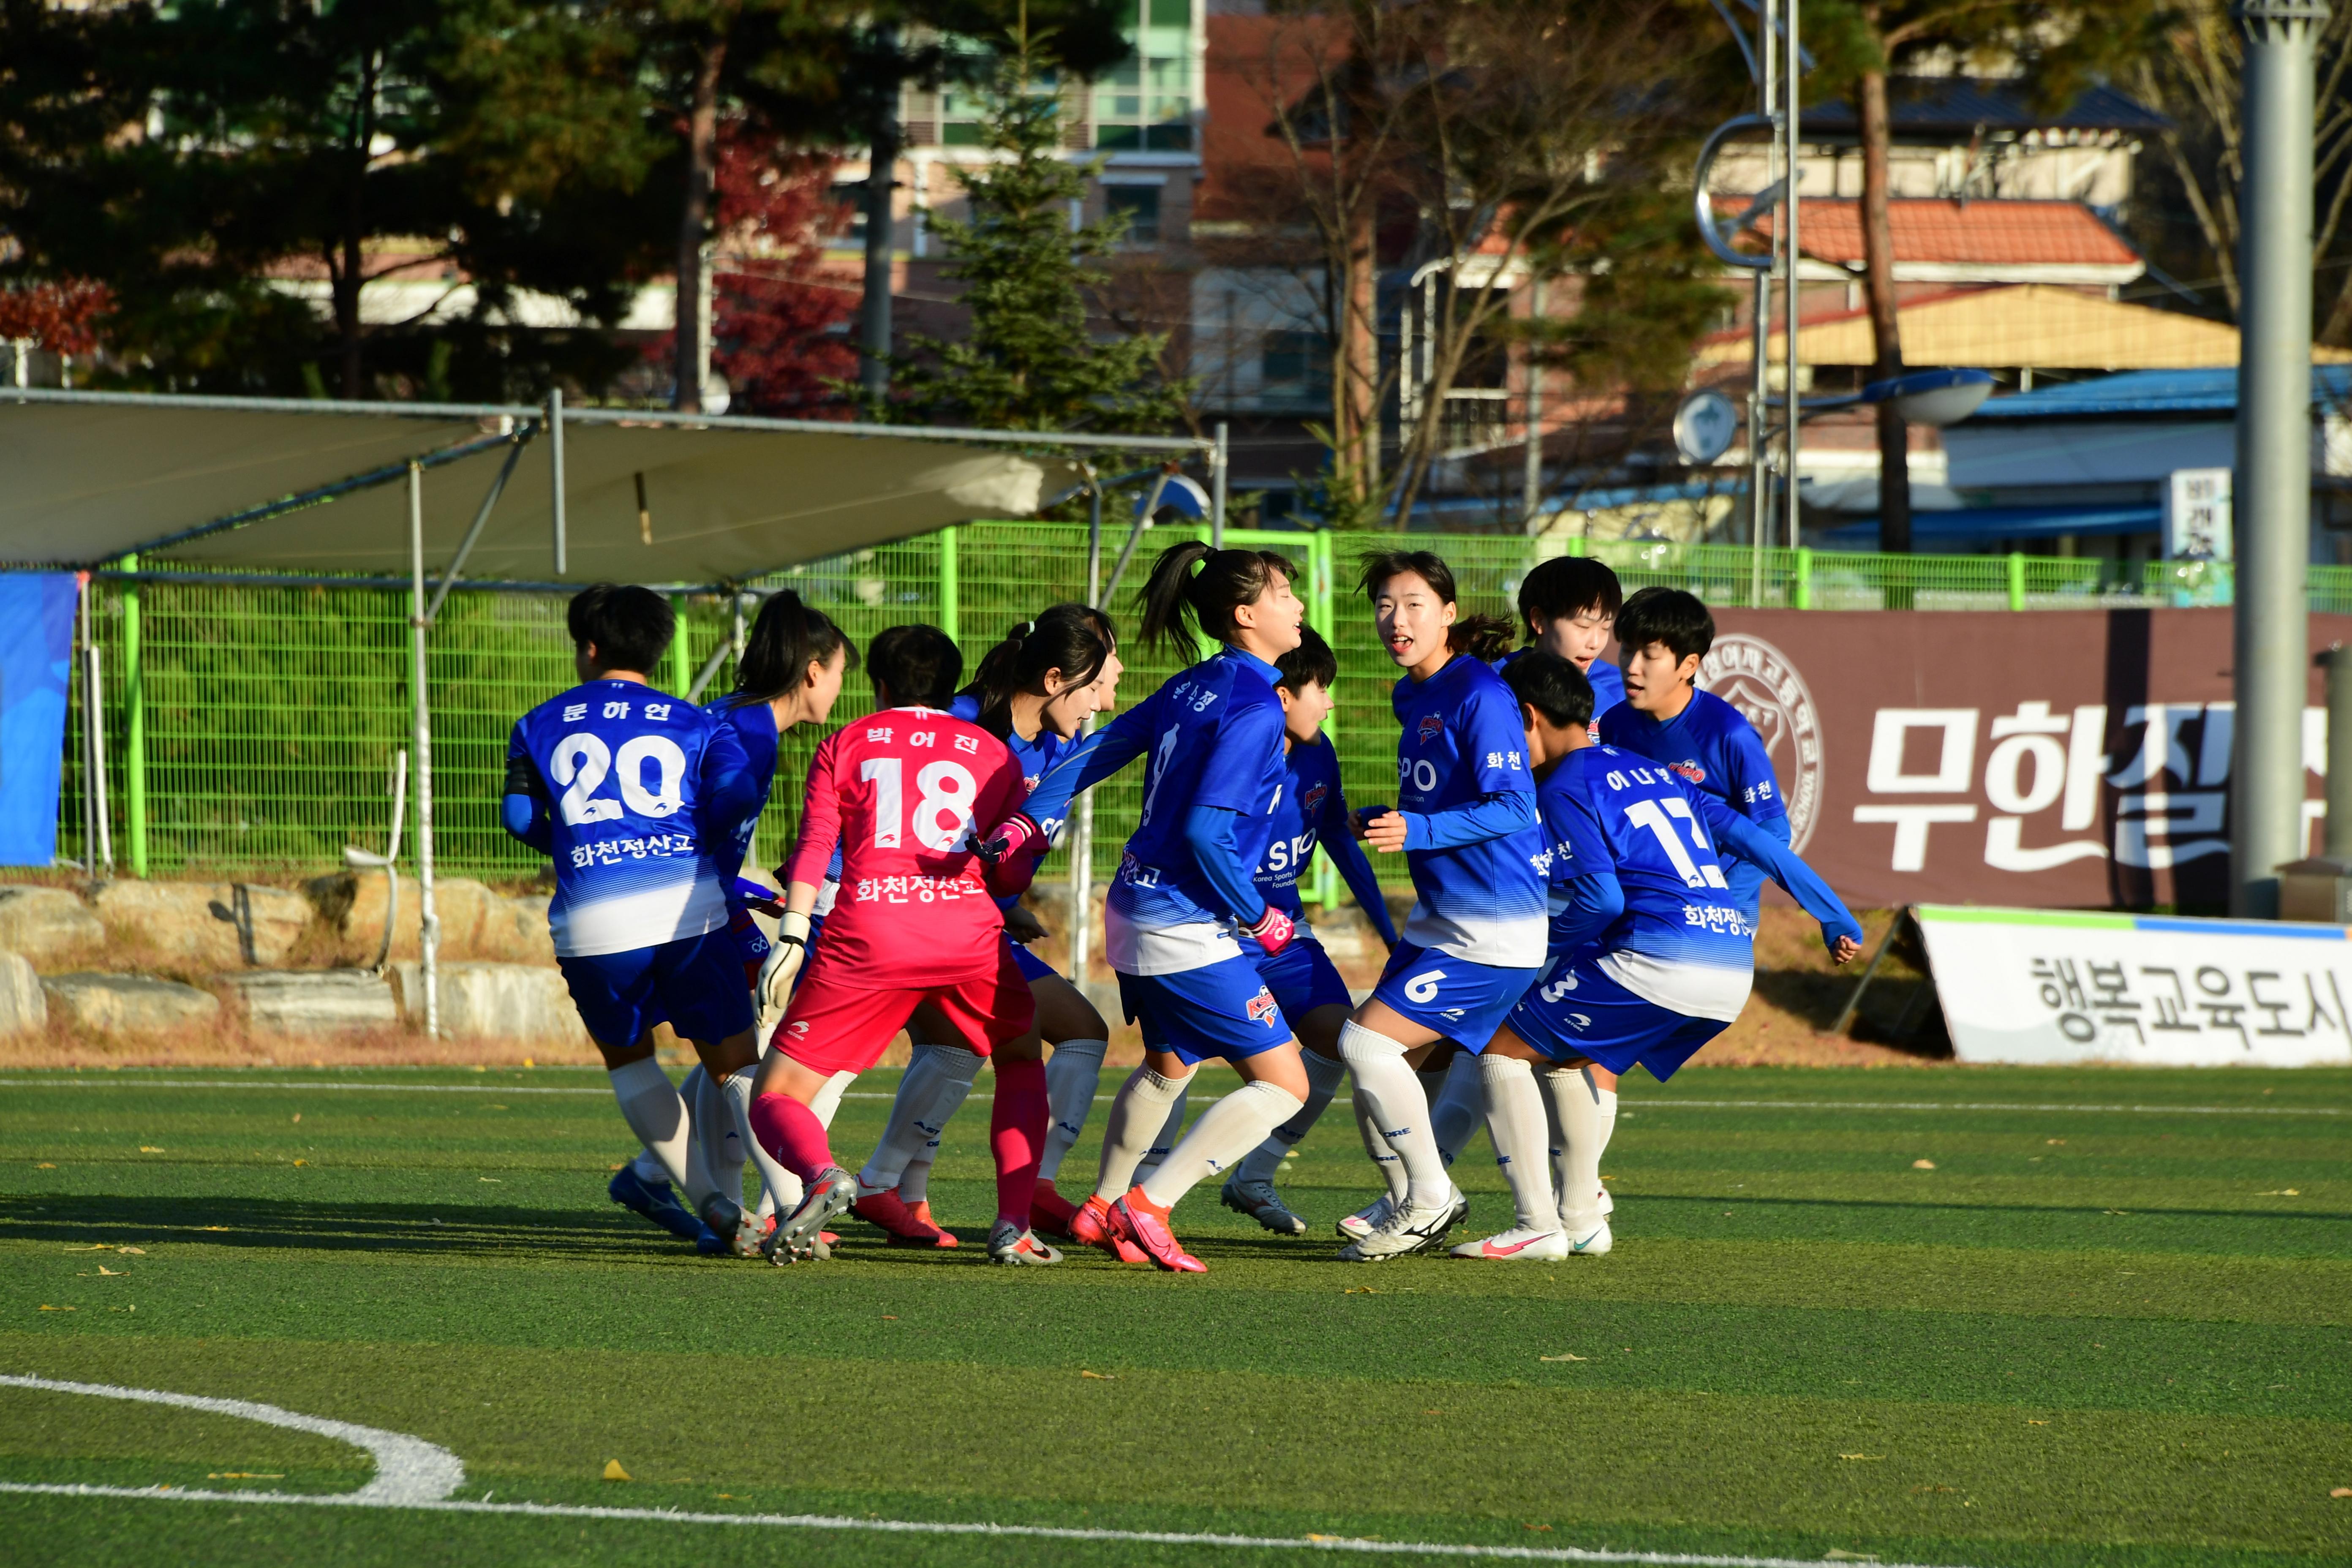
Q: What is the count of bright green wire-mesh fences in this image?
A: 1